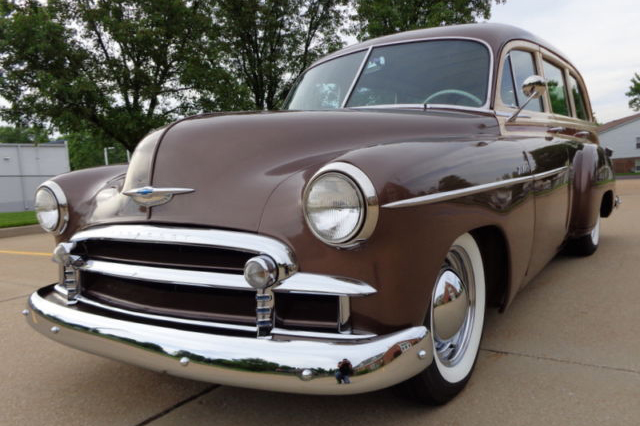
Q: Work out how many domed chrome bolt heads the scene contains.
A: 5